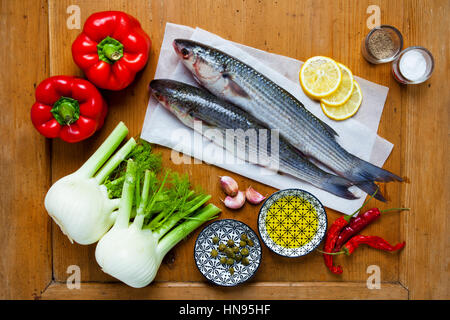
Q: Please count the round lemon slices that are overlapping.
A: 3